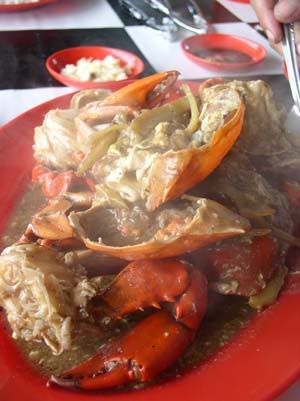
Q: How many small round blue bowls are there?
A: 0